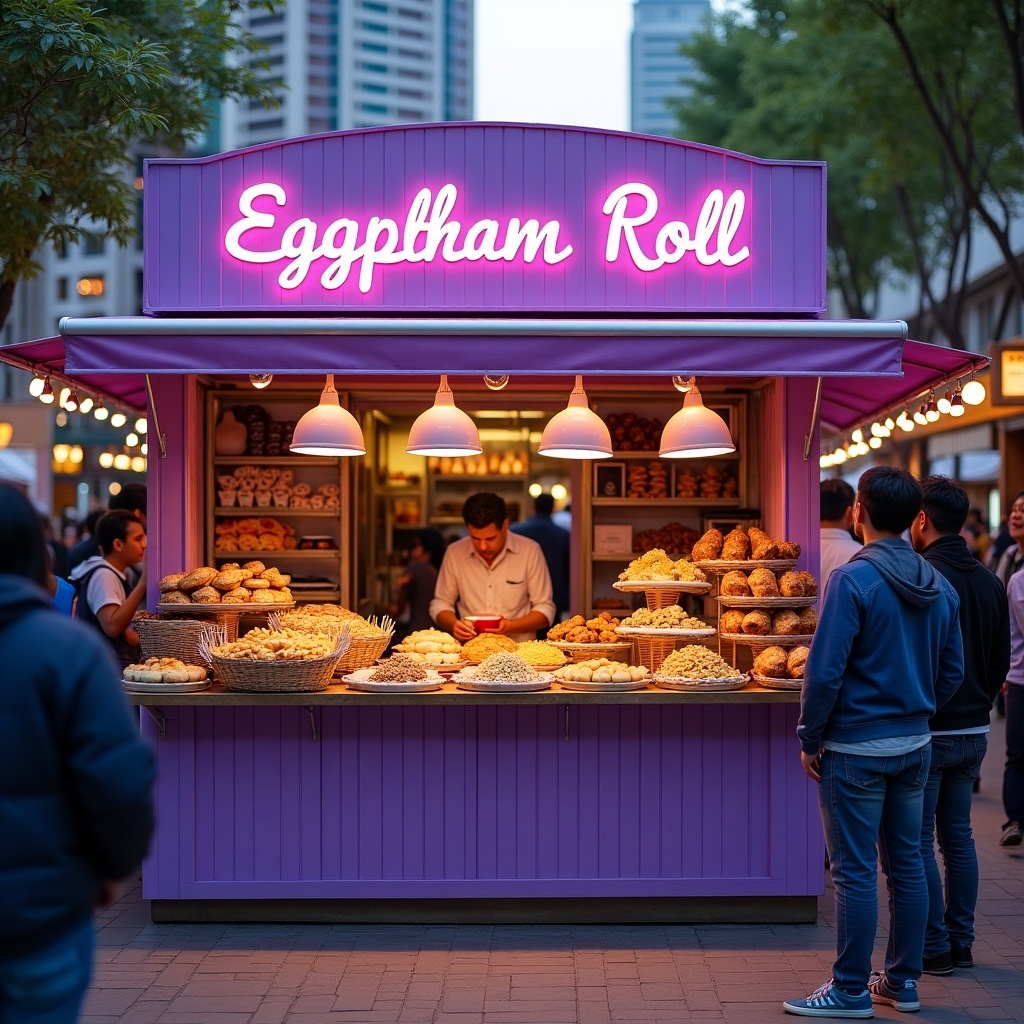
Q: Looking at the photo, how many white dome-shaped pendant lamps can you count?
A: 4